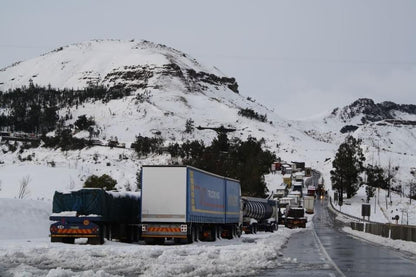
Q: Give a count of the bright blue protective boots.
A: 0